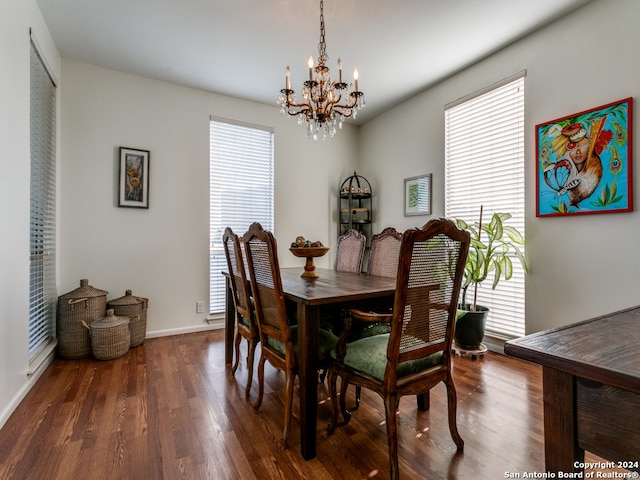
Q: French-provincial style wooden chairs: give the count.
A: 5